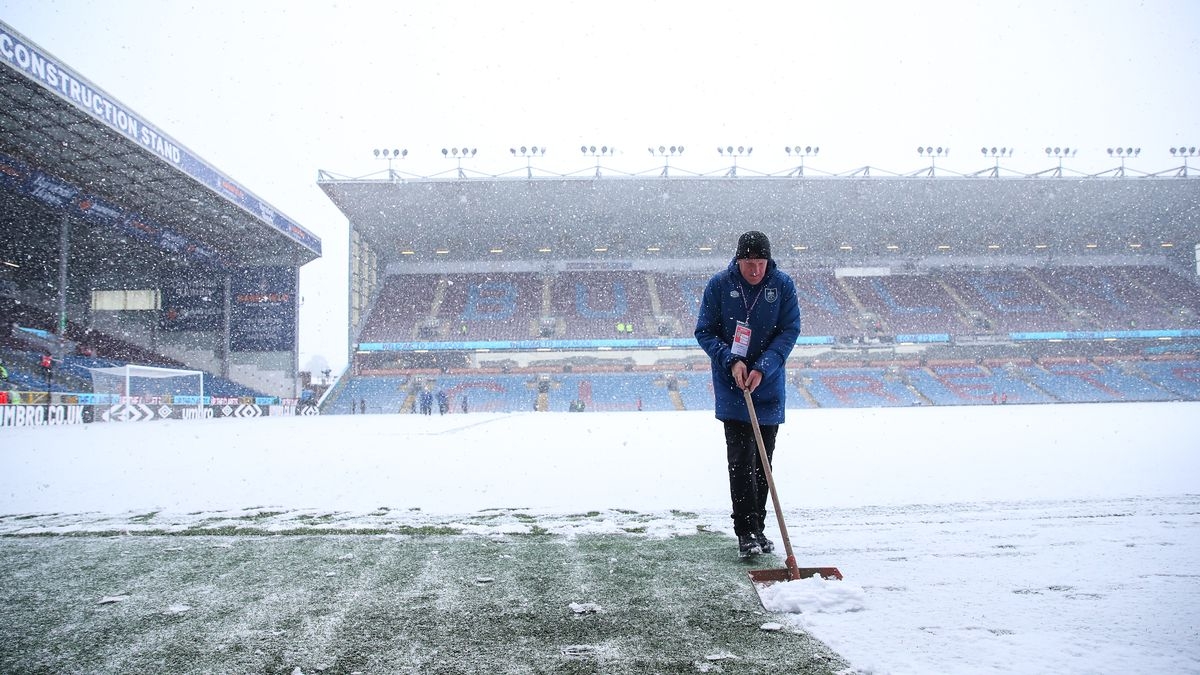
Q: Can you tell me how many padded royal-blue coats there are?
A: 1